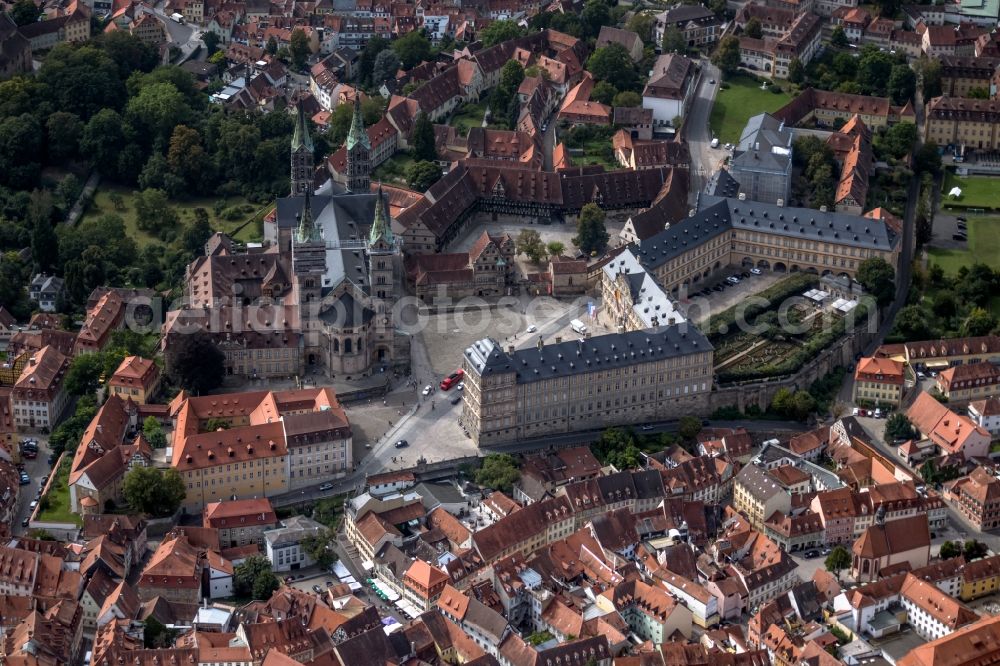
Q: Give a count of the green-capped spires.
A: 4